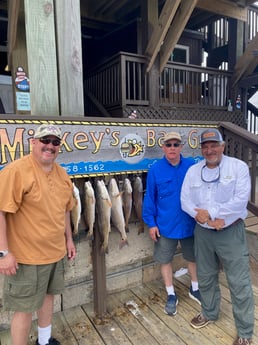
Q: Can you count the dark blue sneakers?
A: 2